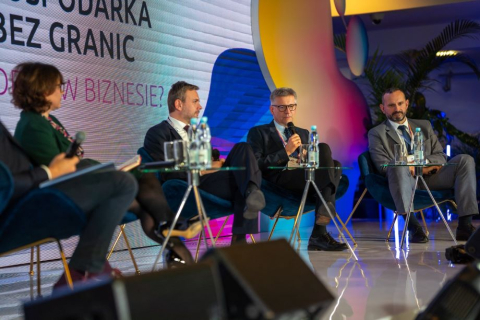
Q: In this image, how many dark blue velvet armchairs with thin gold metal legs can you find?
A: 5